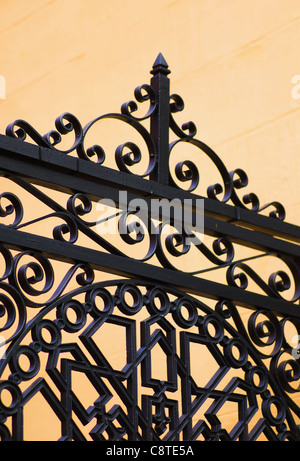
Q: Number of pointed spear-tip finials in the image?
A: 1